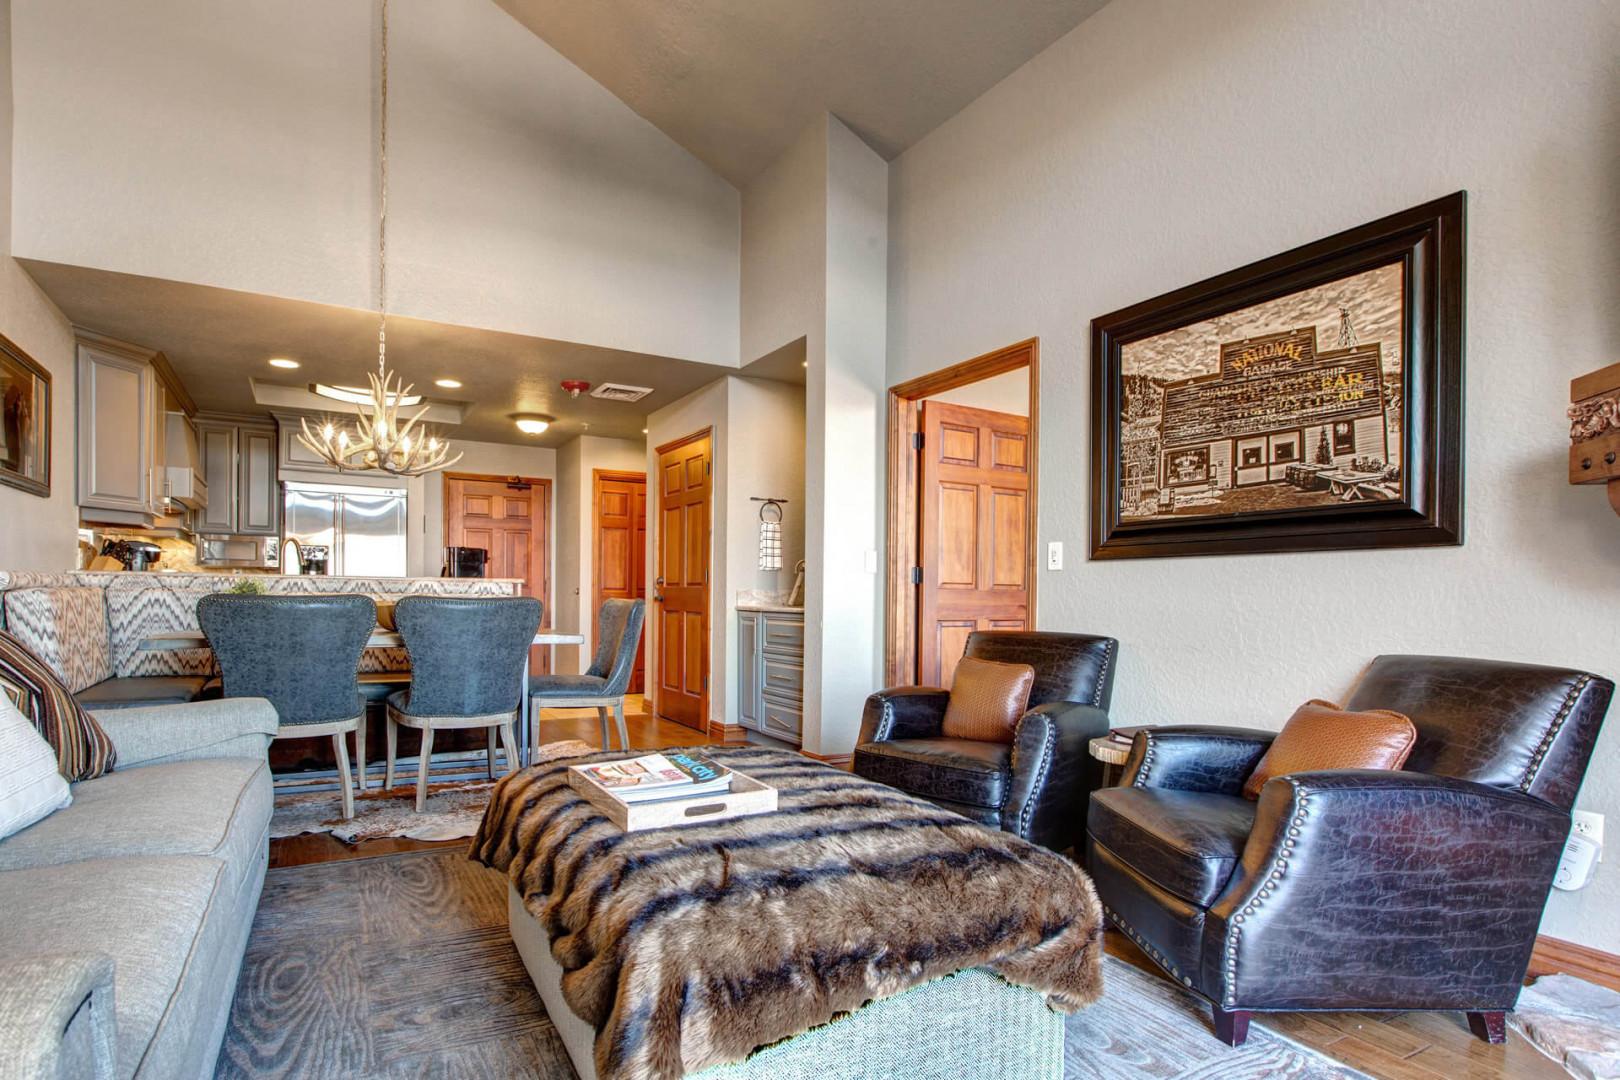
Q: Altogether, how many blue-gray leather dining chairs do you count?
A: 3